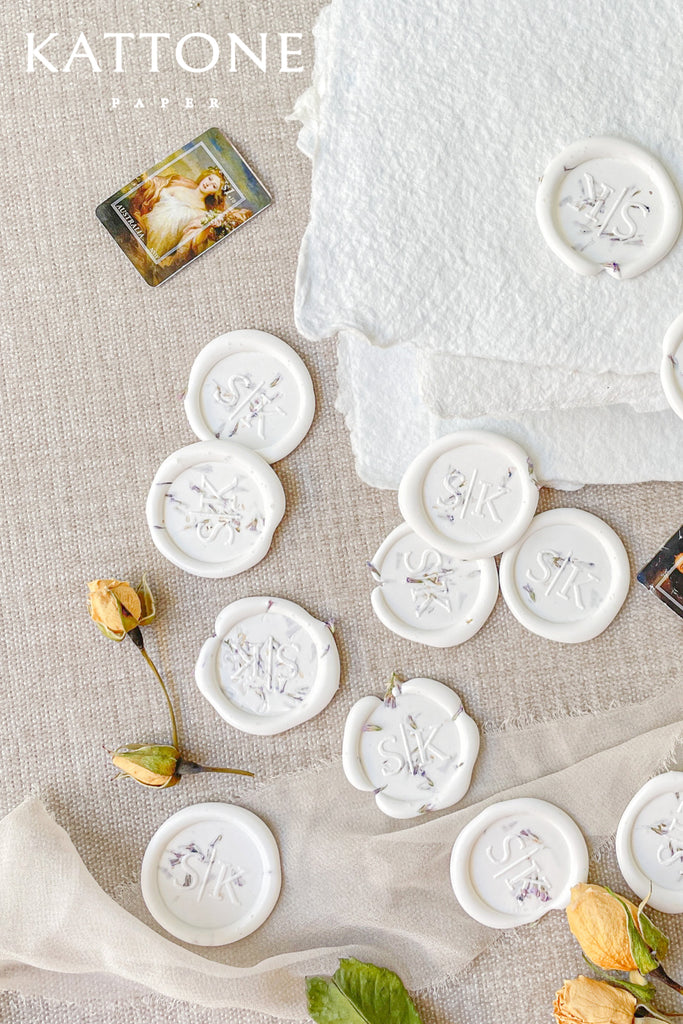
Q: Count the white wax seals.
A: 12